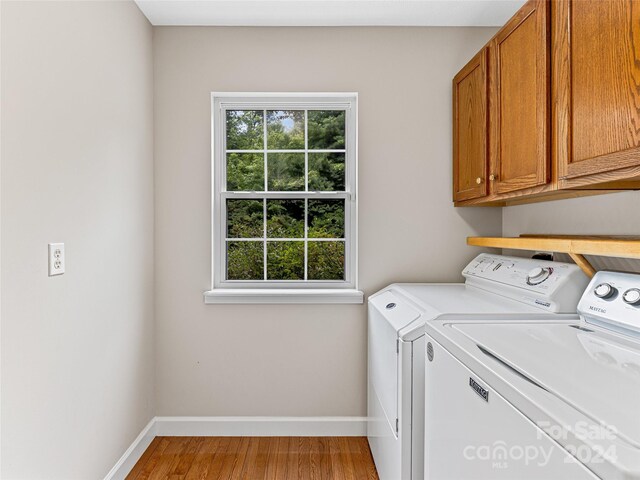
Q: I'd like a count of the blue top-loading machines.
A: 0